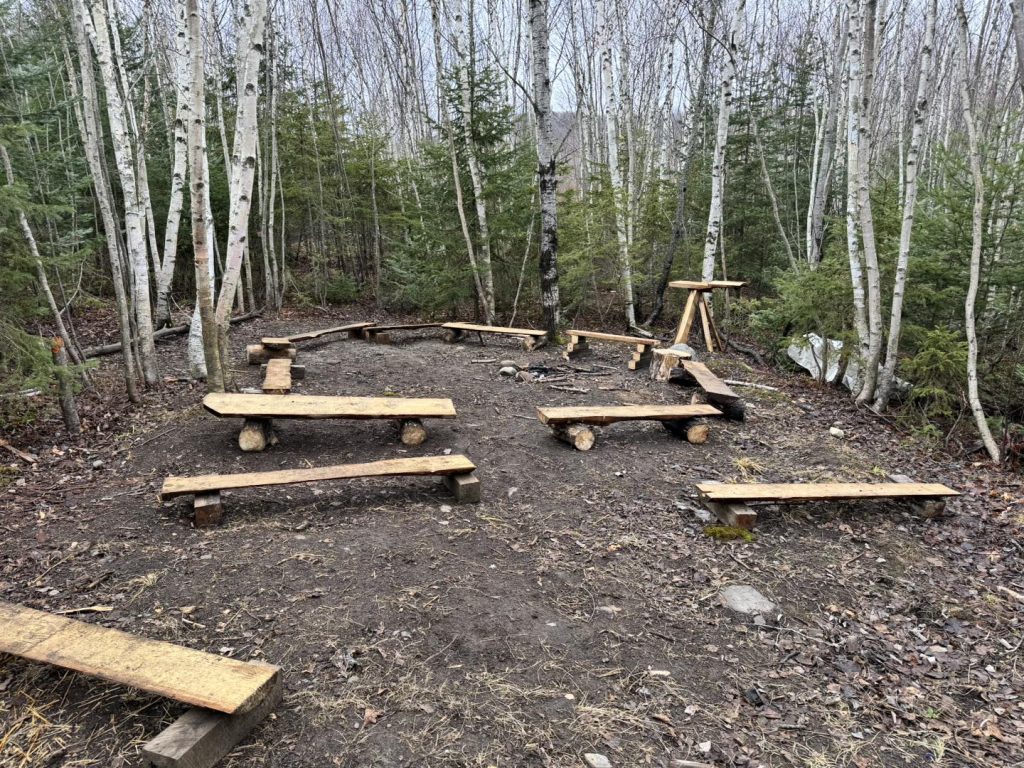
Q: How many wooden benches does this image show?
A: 11